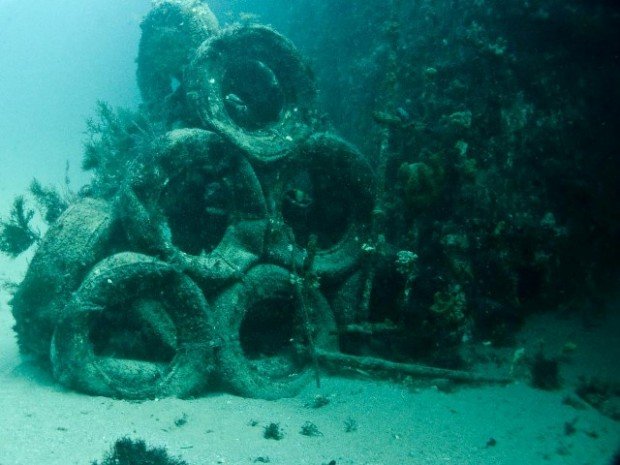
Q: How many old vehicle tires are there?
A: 7